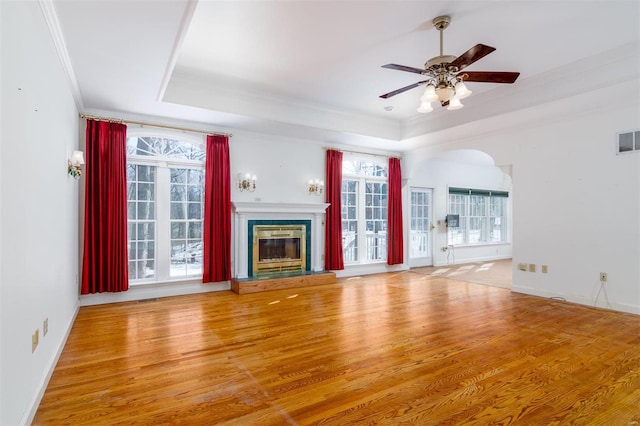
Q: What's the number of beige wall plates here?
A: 6